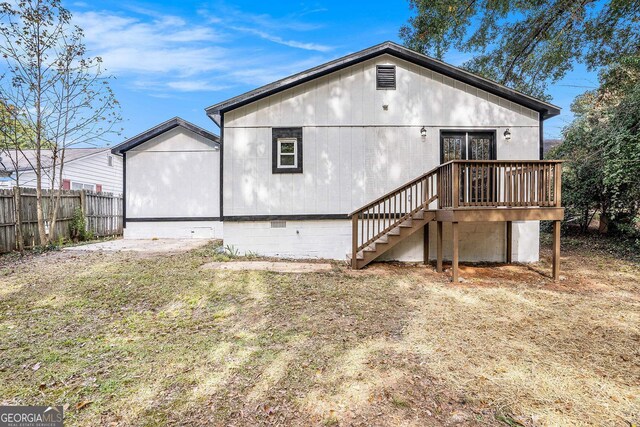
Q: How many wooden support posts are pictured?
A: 5